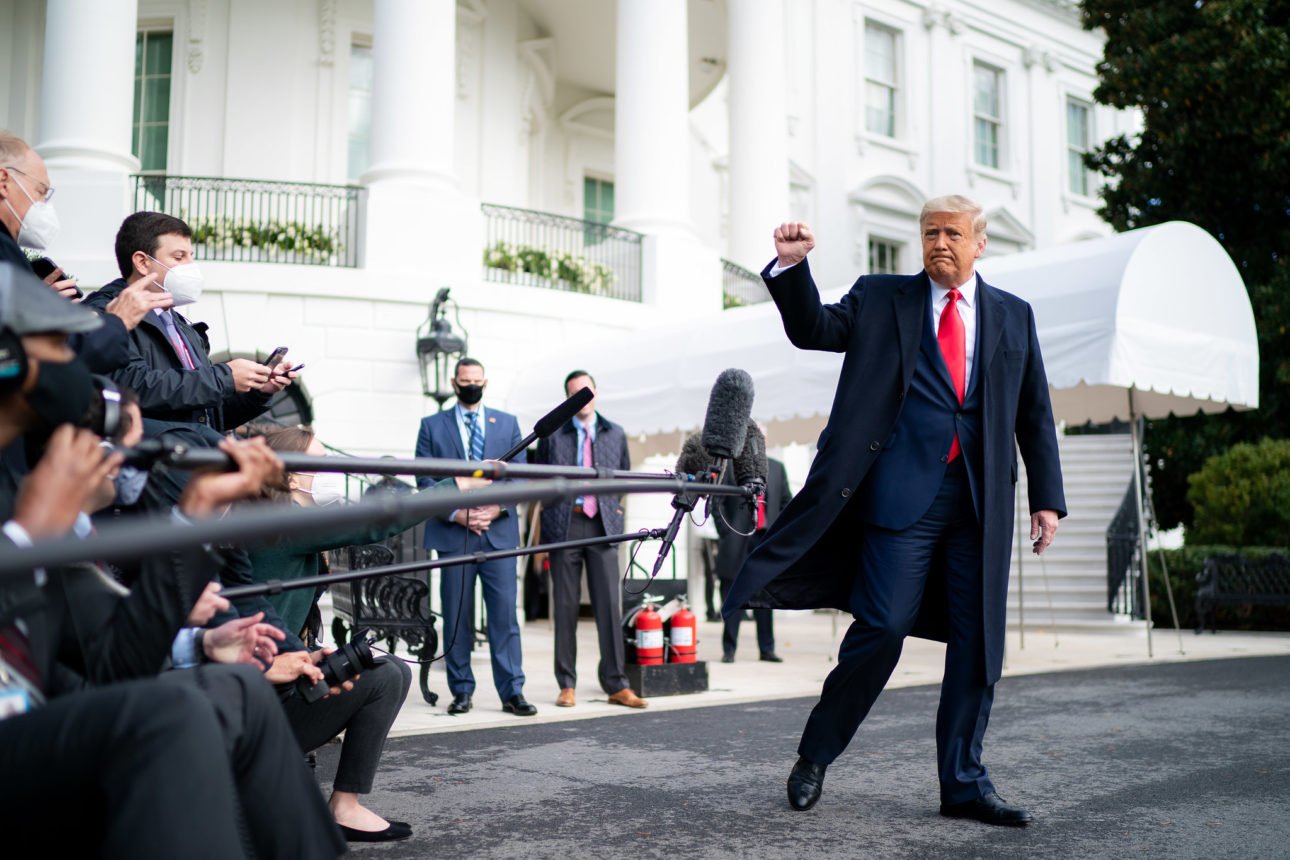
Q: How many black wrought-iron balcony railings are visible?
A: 3